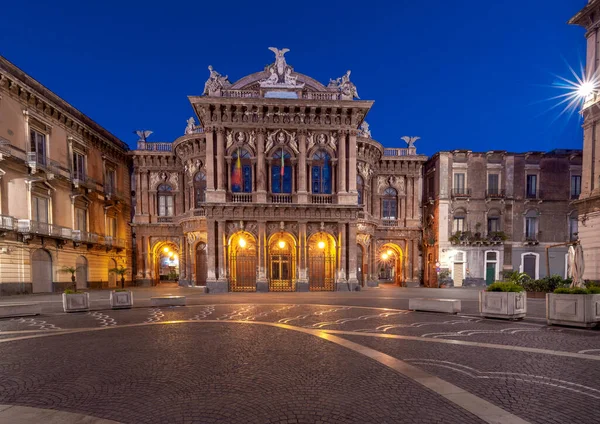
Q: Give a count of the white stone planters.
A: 4